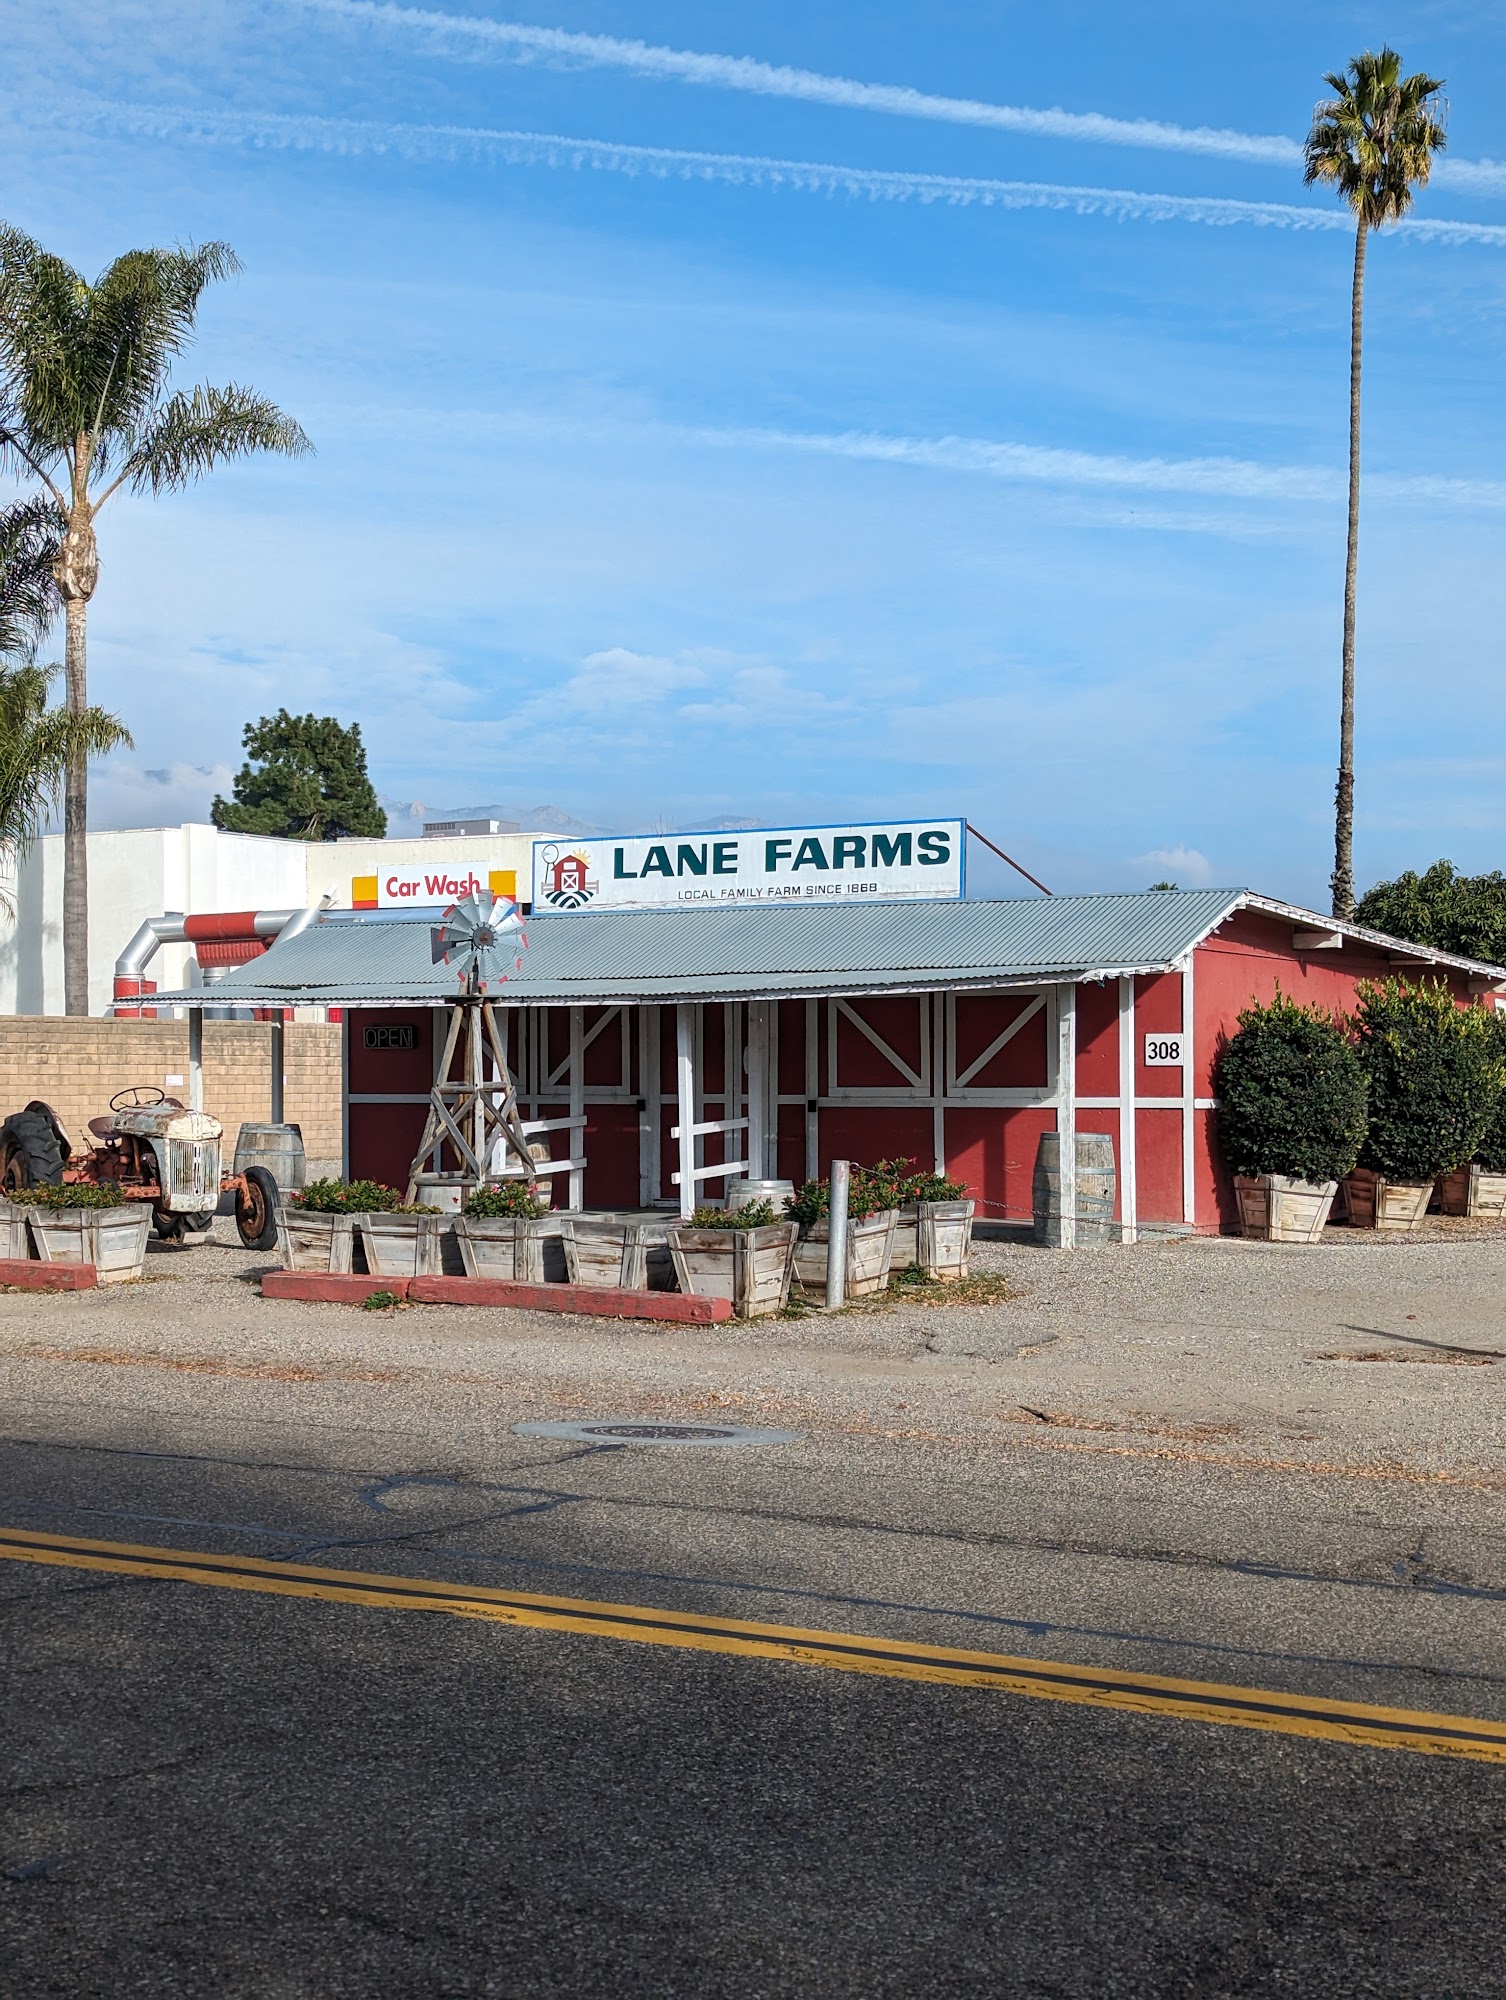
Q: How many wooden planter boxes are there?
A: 12